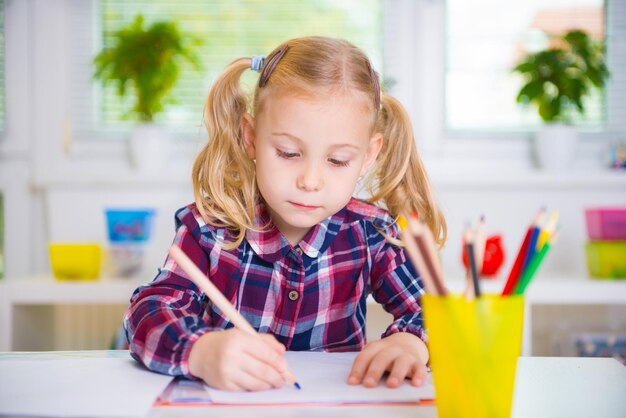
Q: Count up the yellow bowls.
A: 1